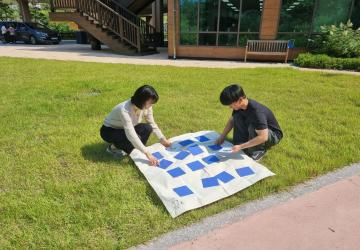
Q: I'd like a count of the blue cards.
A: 14